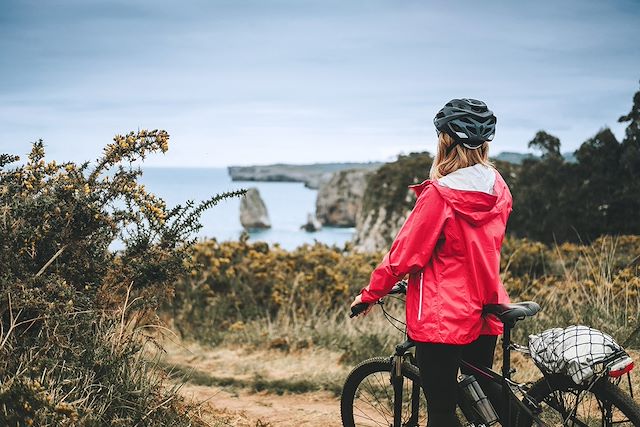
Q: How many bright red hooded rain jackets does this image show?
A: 1